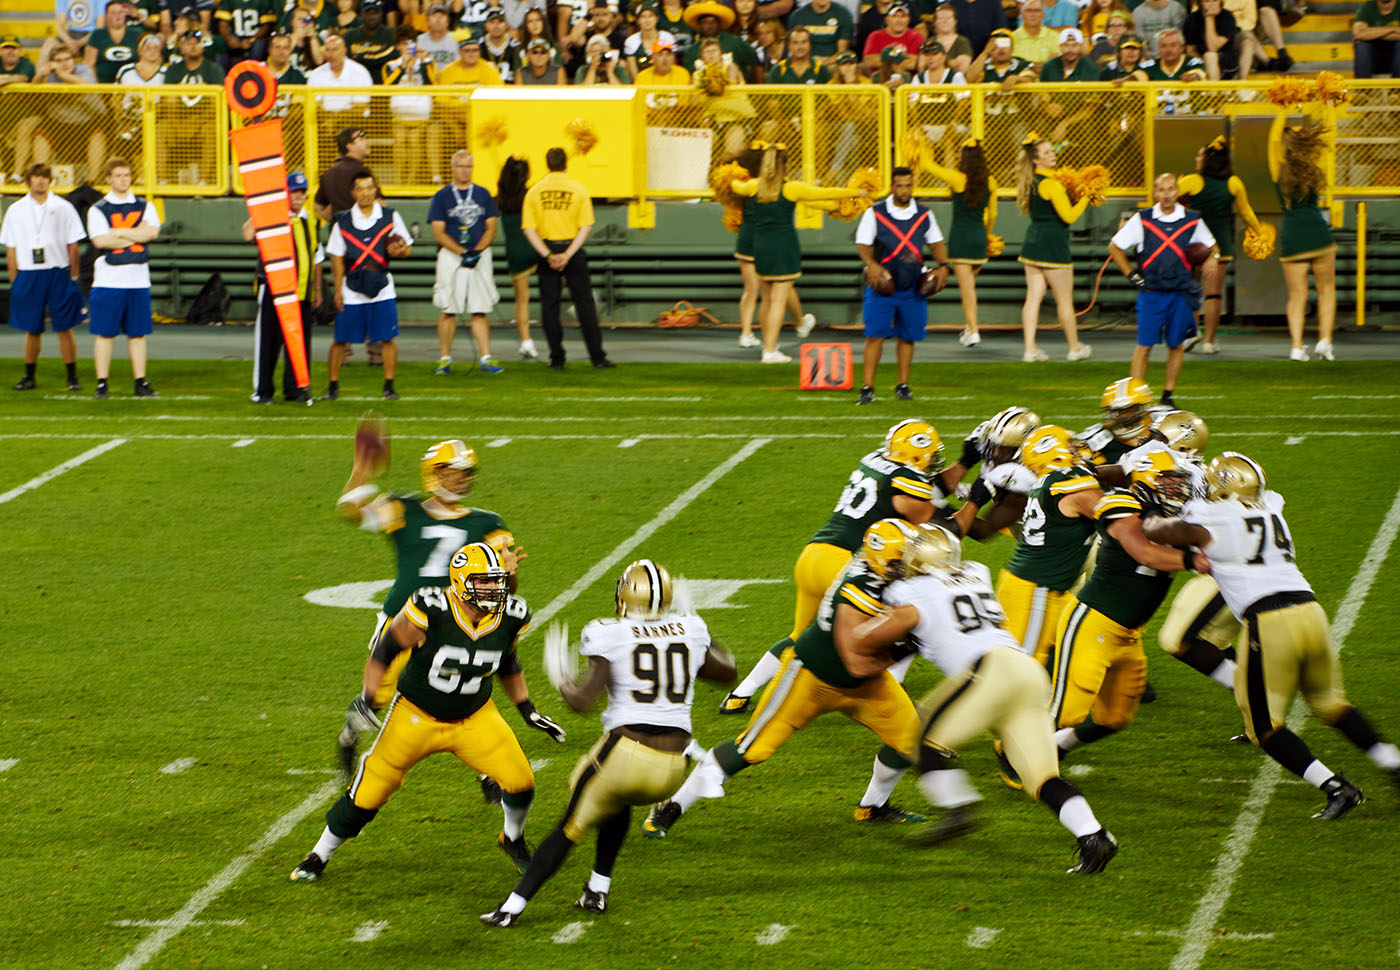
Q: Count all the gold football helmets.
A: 5